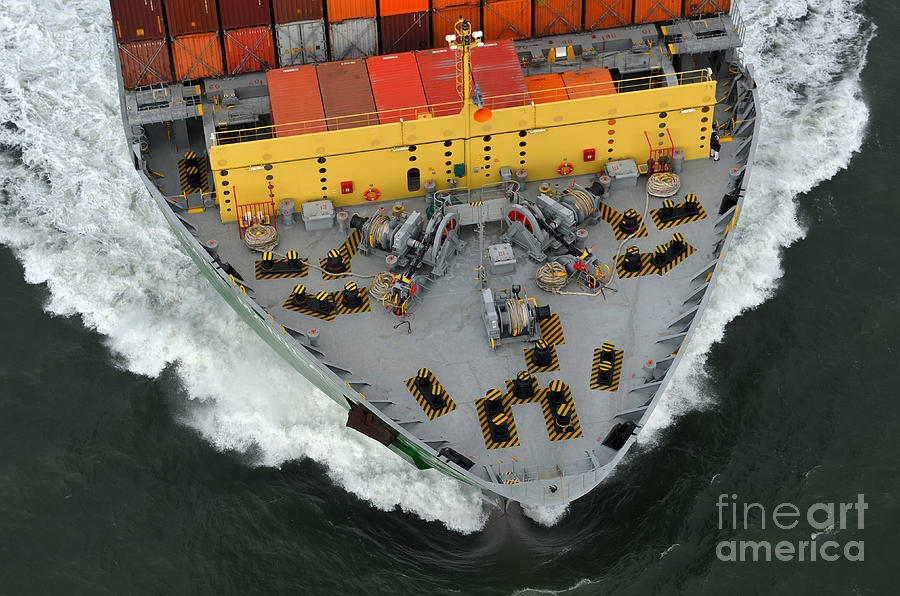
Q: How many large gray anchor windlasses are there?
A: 2